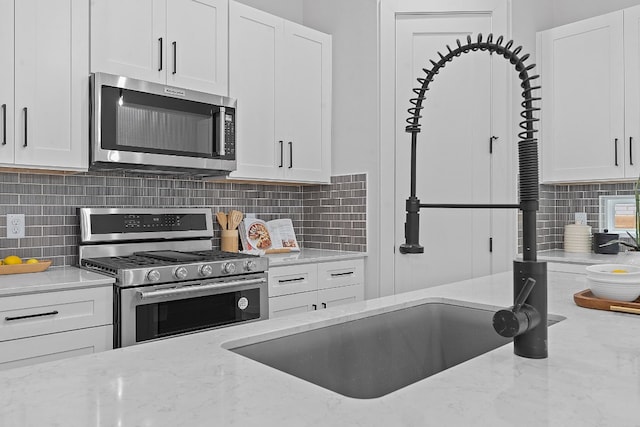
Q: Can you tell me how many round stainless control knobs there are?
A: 5